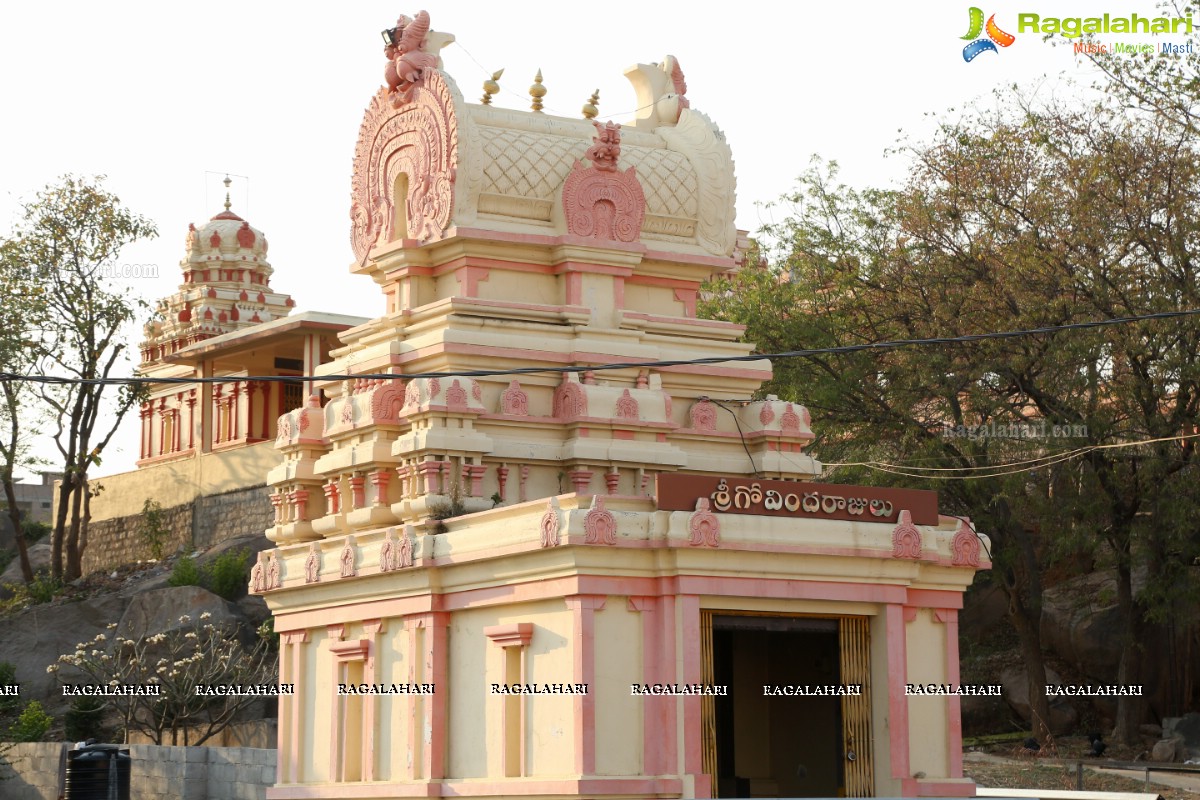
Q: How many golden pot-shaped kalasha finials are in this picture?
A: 4